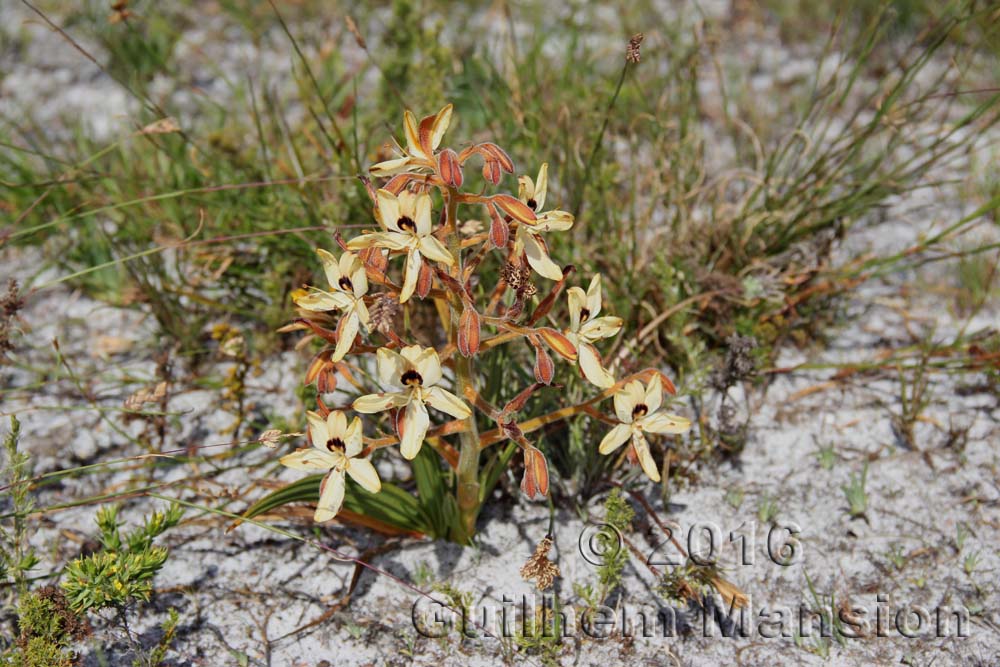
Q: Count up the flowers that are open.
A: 8